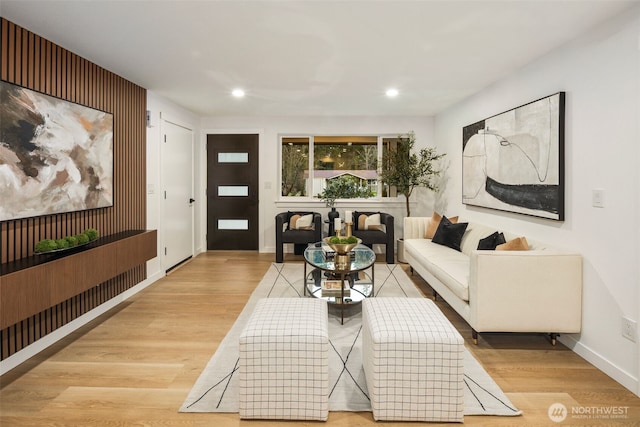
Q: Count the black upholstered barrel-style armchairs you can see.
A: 2